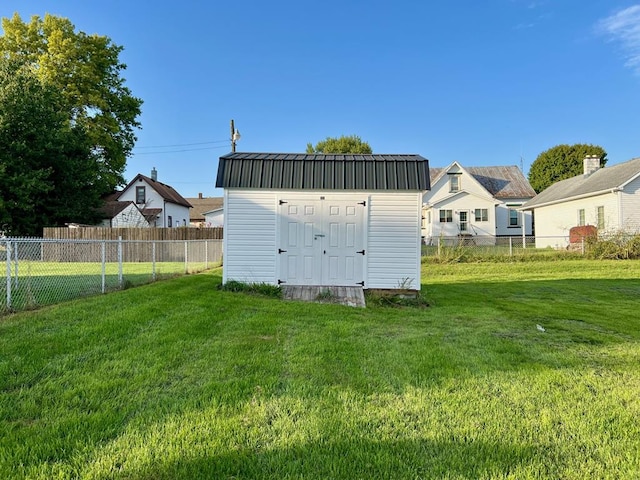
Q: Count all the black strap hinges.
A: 6